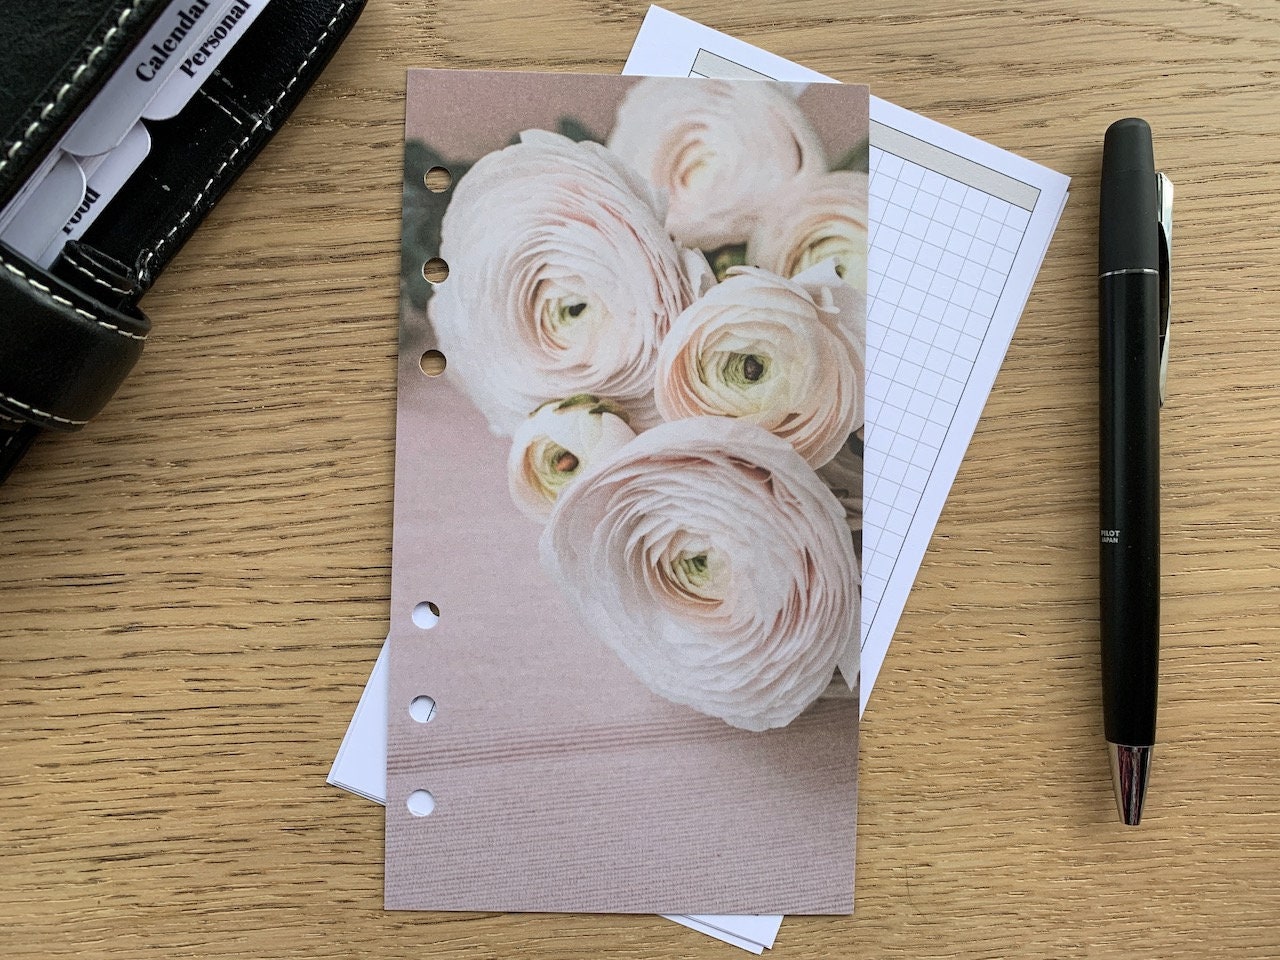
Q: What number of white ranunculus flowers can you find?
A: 6